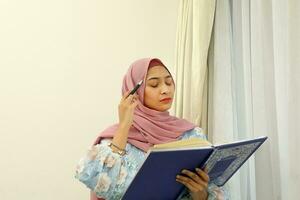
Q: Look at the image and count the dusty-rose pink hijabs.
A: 1